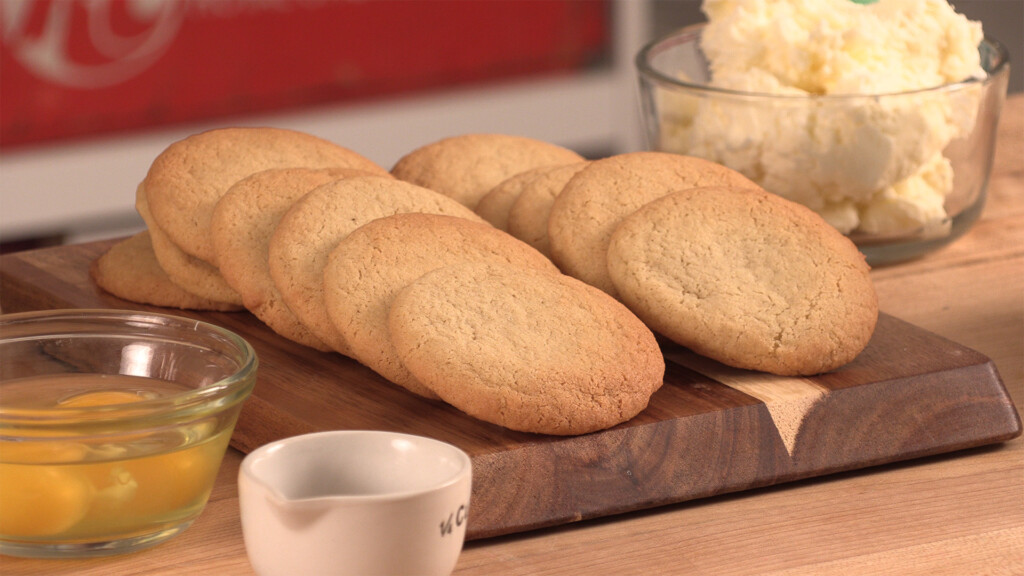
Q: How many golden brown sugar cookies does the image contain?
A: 12